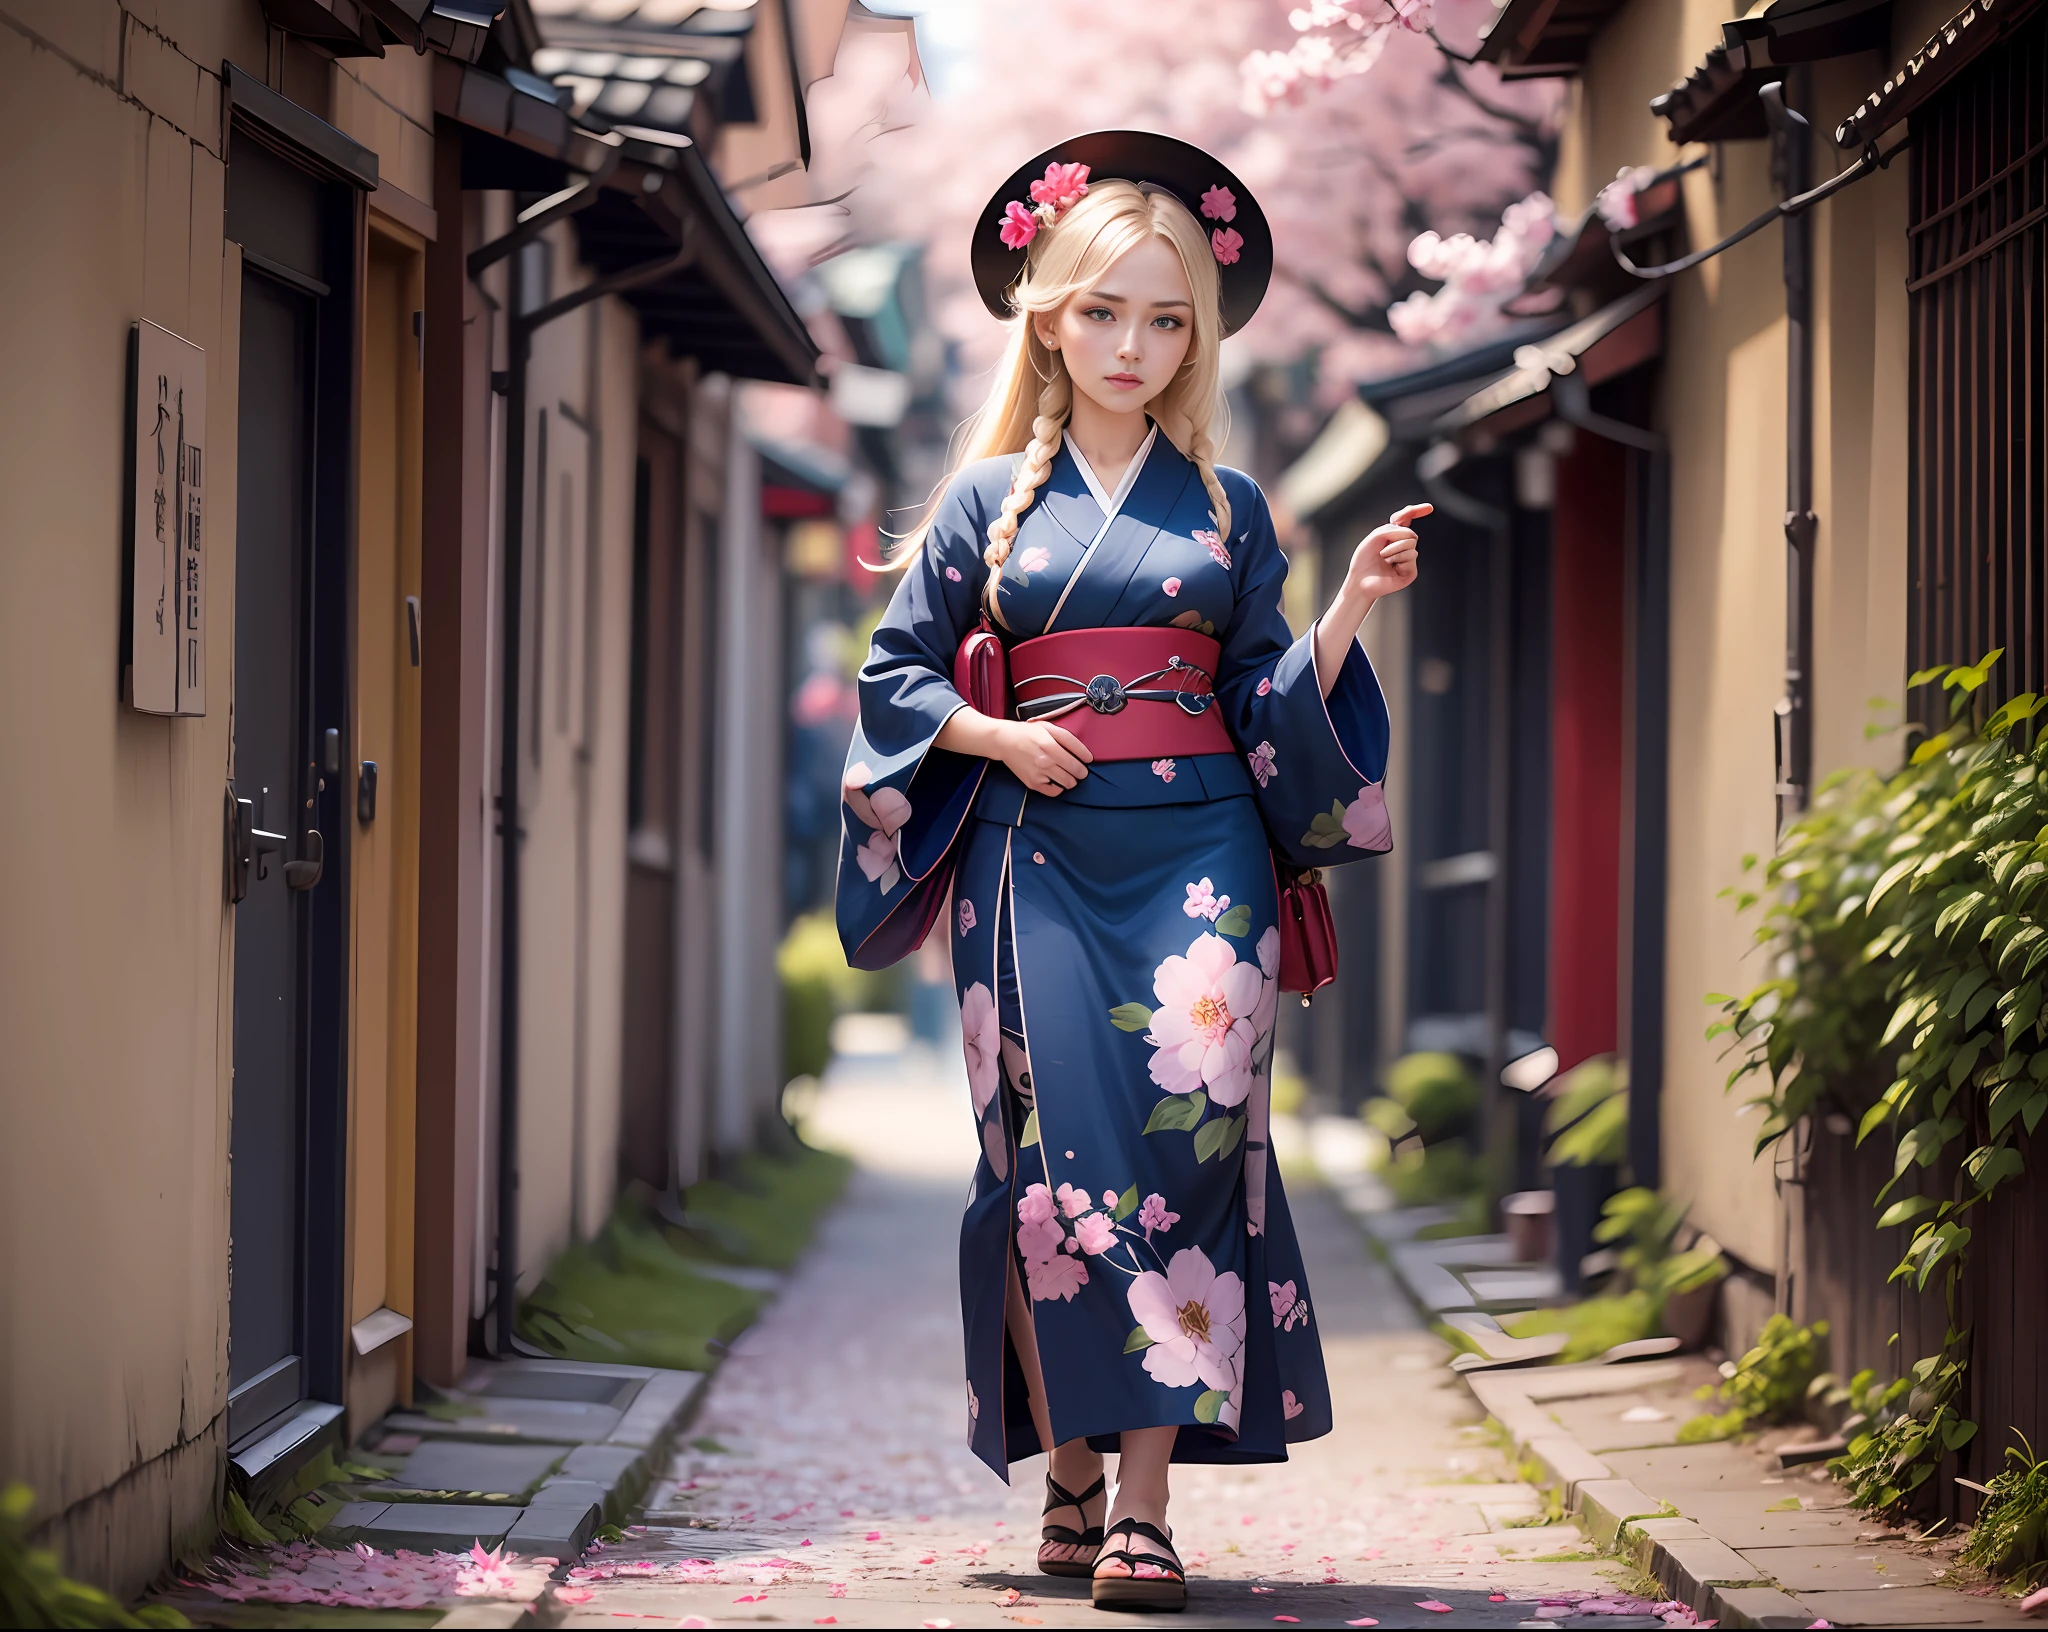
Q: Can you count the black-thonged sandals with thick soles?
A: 2